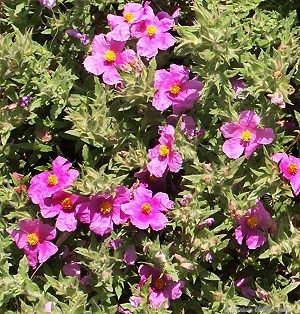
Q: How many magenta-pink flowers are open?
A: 14